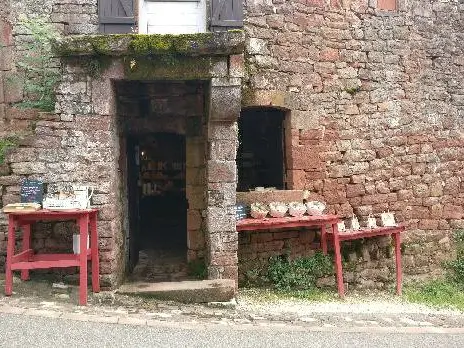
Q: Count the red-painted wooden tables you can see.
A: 3